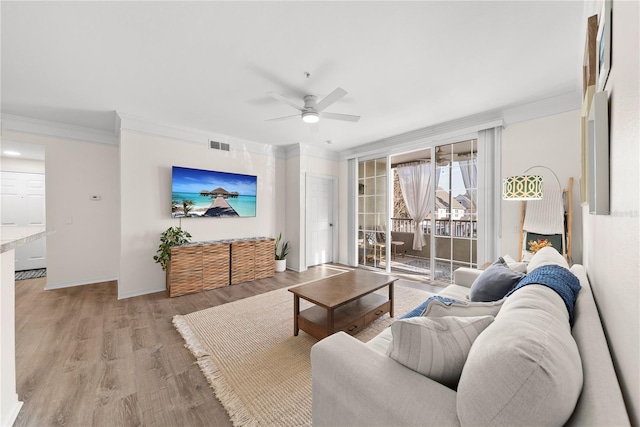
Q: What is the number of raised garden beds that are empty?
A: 0